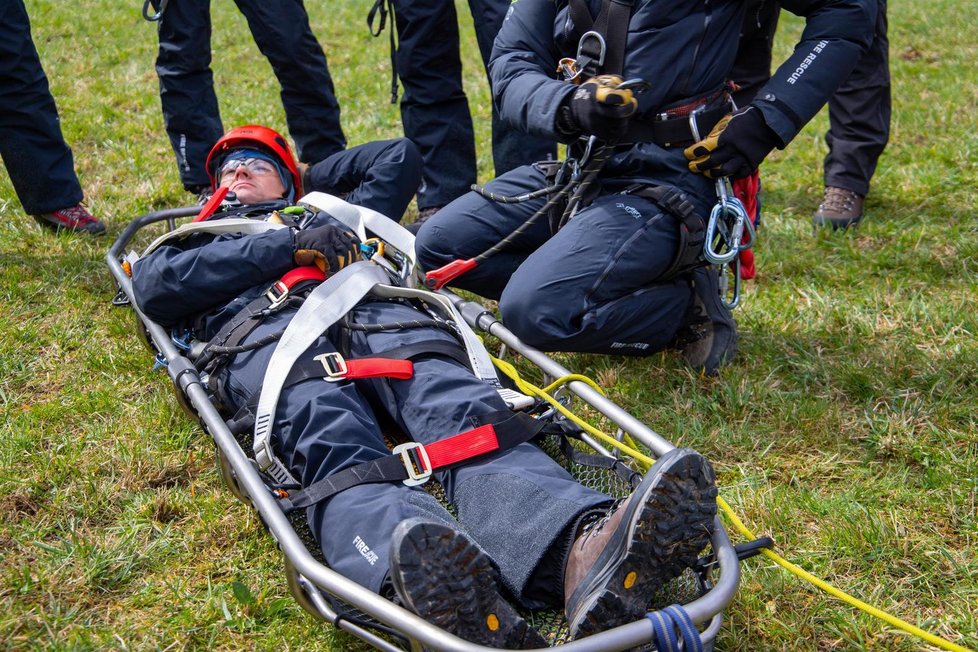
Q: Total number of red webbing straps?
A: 3